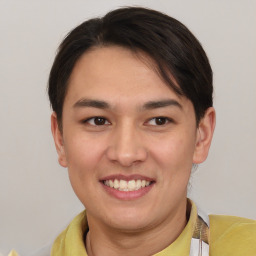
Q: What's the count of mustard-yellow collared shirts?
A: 1